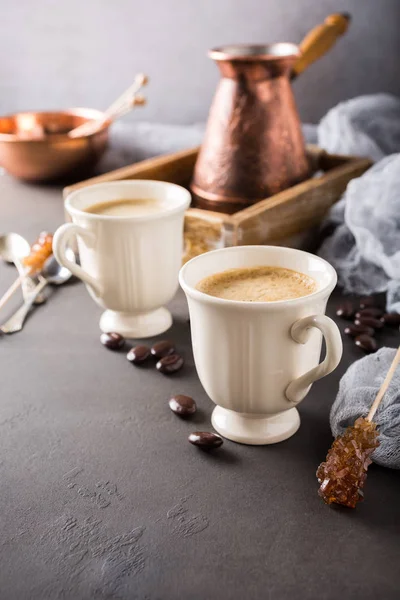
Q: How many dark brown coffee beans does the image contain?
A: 13